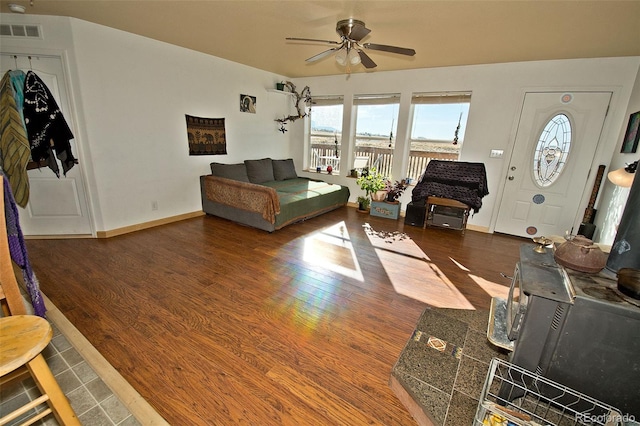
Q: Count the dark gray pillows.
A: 3